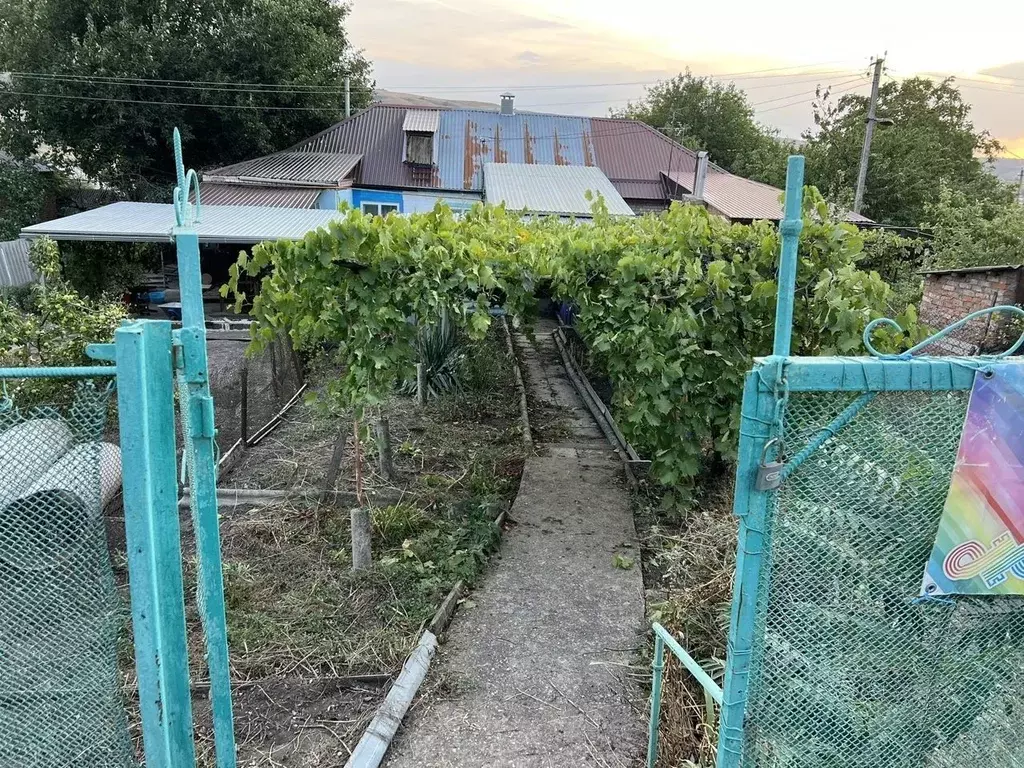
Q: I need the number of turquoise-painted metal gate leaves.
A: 2